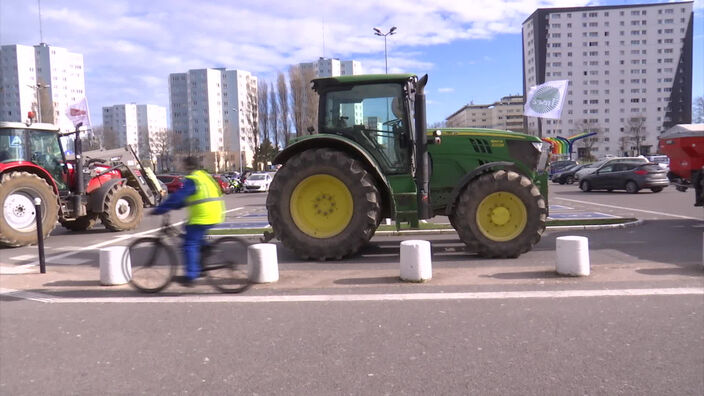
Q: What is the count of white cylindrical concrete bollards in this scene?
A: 4